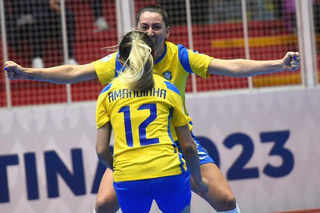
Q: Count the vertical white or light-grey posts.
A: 6